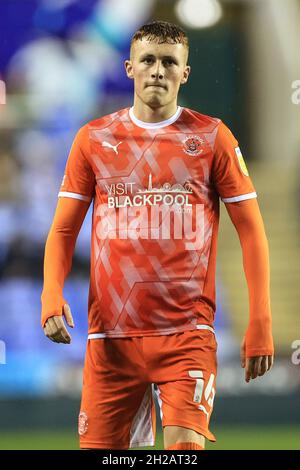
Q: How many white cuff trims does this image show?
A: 2